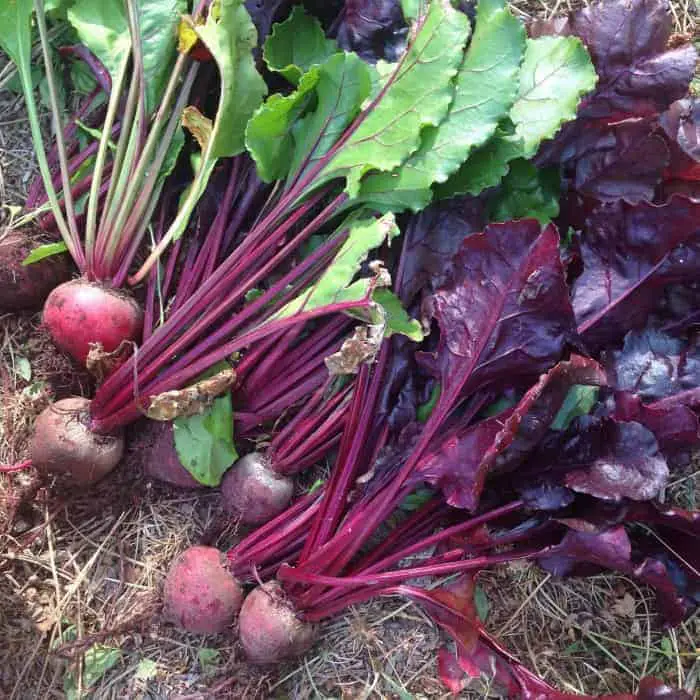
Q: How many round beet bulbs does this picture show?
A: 7